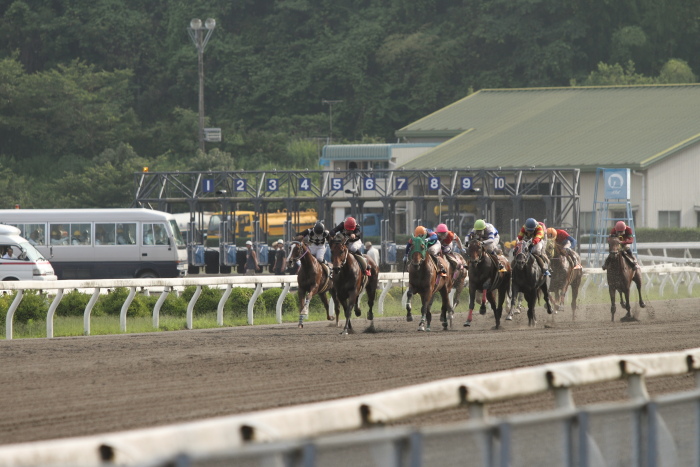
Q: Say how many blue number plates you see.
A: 10